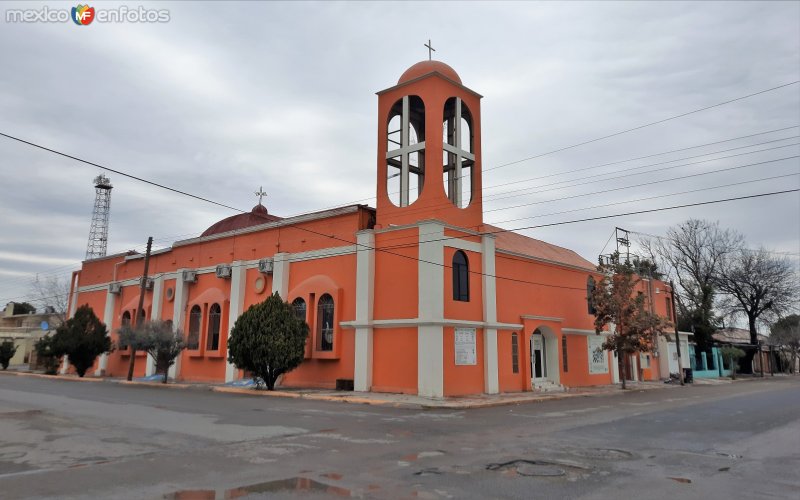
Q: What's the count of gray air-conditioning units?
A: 5